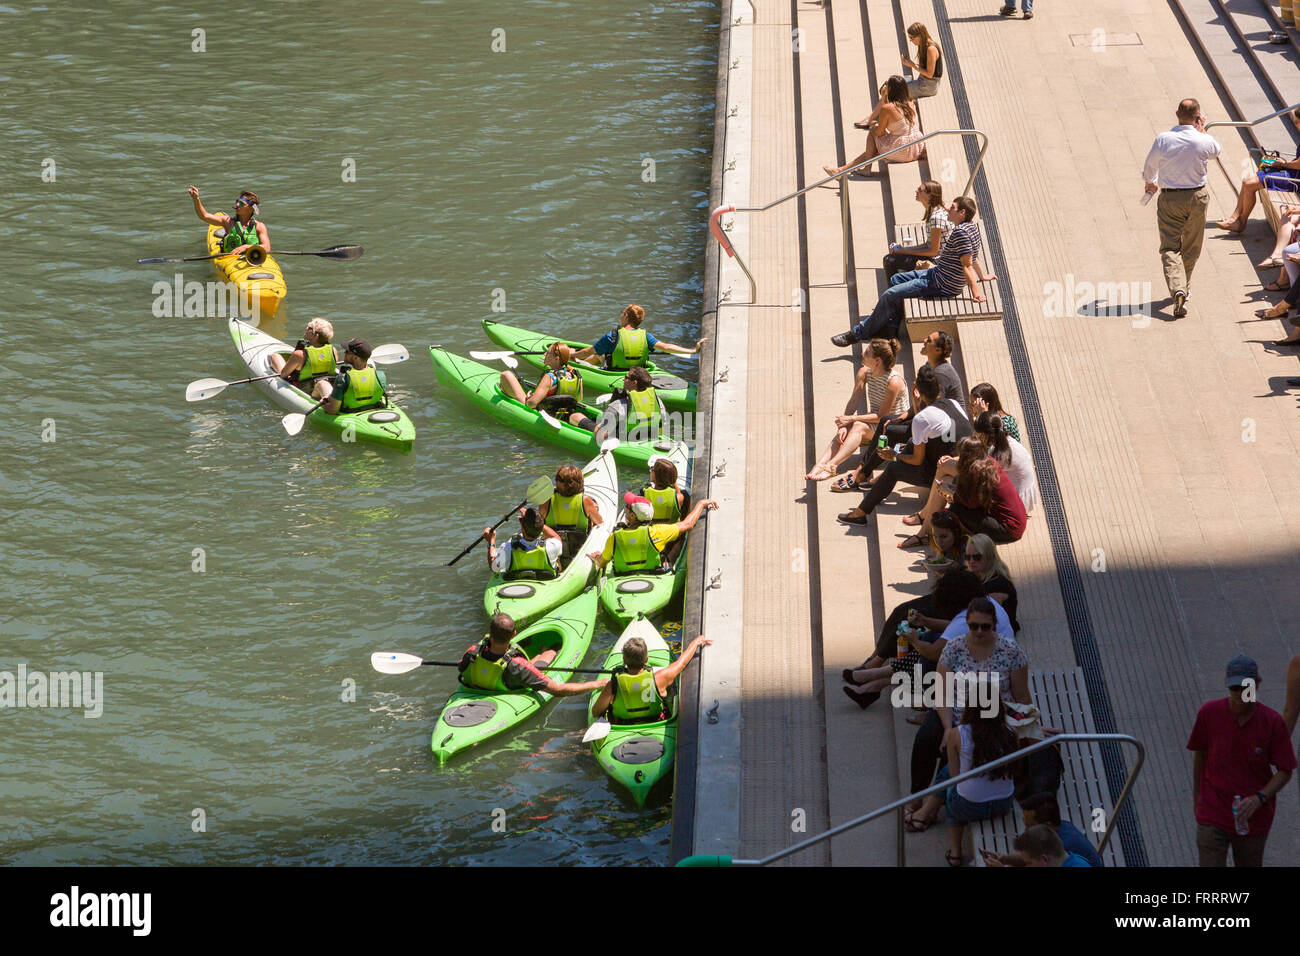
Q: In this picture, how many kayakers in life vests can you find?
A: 12